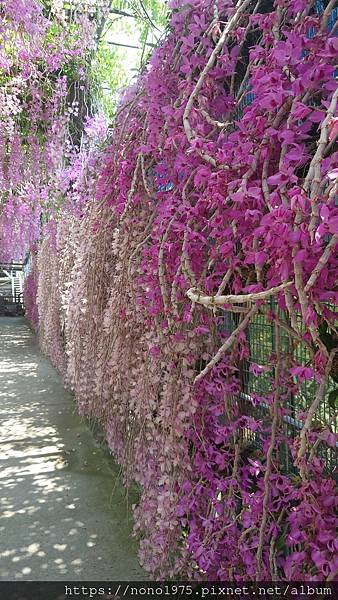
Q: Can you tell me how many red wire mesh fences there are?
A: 0